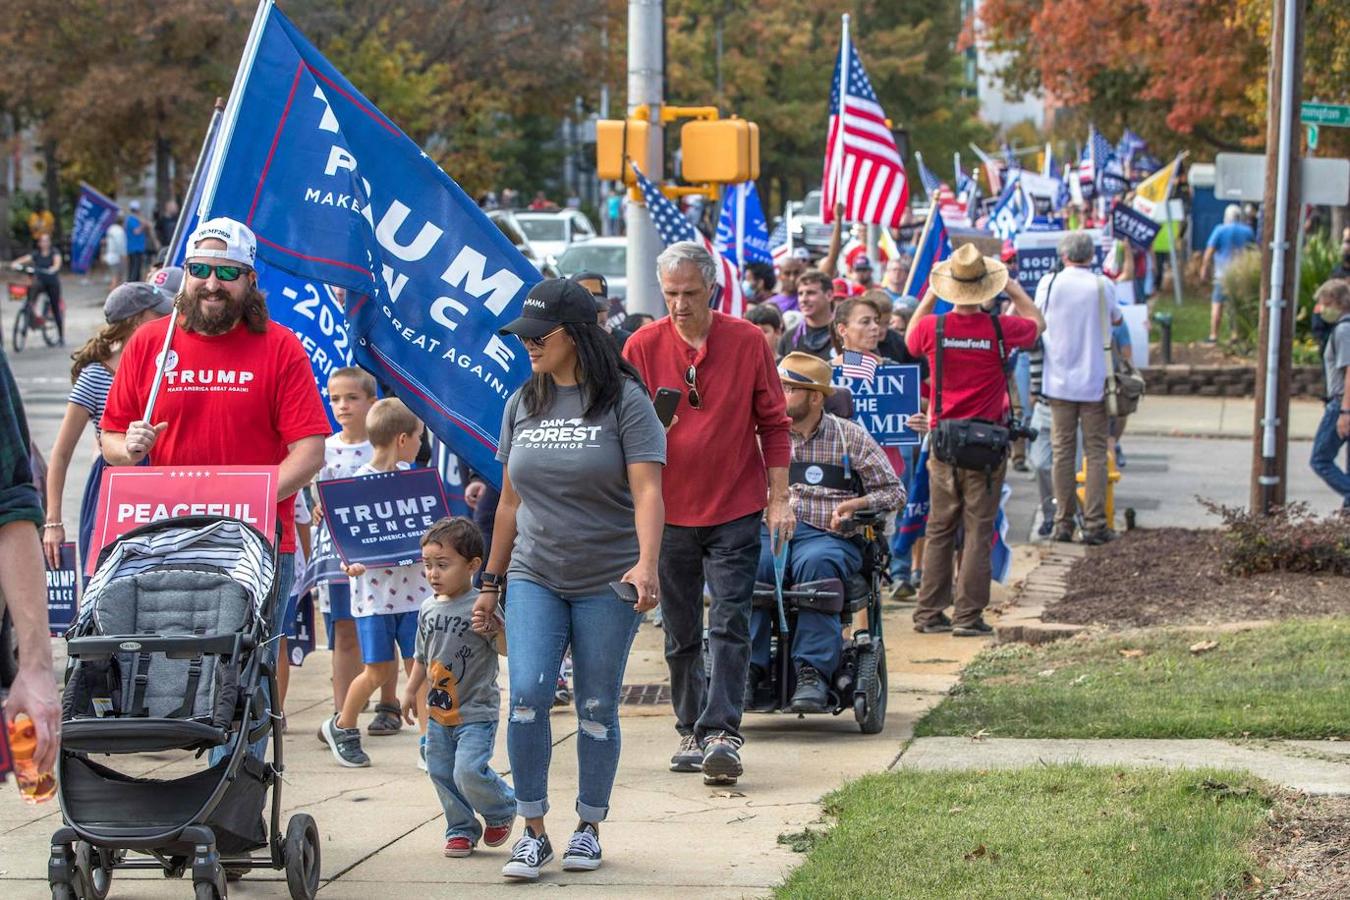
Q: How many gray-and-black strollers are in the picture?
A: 1